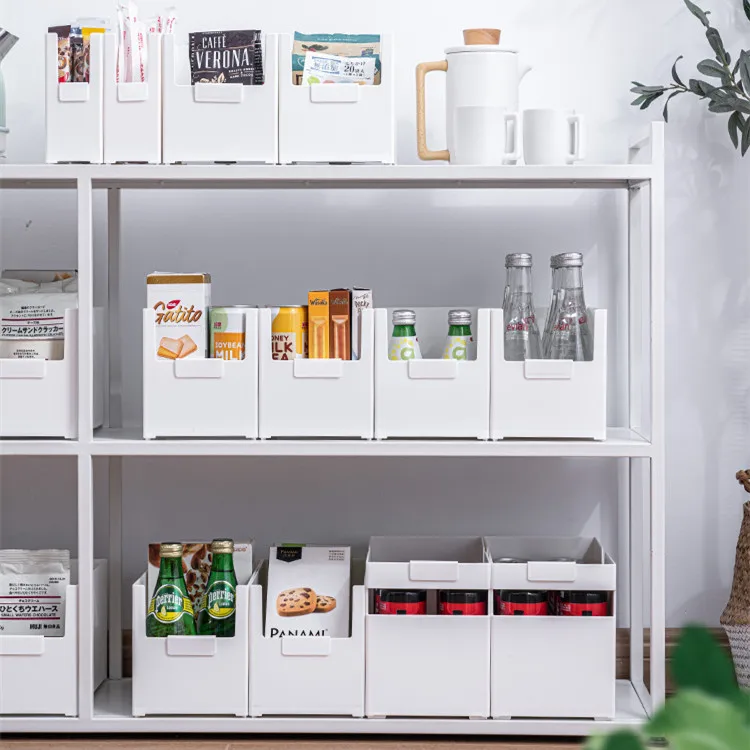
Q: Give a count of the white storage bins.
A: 14